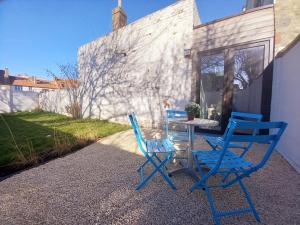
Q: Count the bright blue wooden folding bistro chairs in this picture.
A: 4